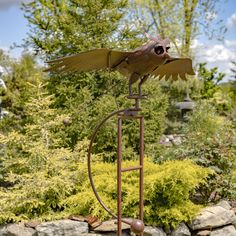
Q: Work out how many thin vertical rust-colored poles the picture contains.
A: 2